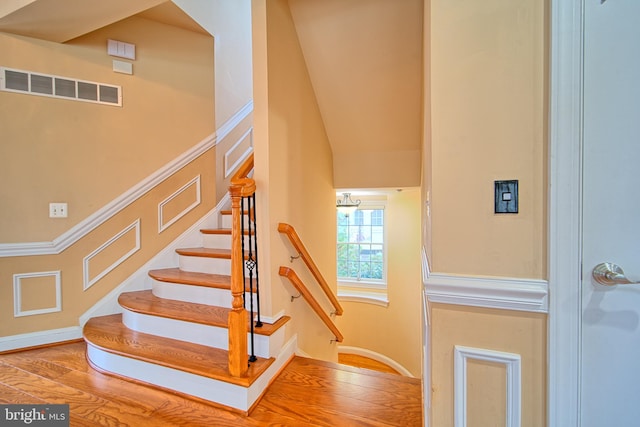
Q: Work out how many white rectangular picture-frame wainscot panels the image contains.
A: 5